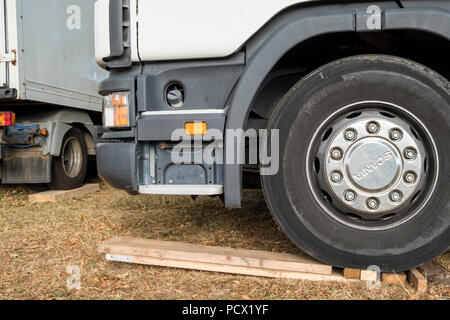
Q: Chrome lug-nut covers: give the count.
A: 10